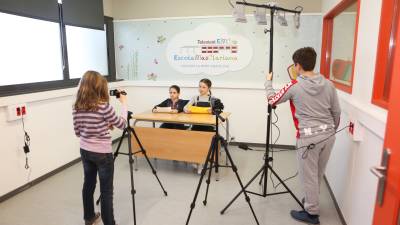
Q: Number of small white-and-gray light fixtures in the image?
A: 4